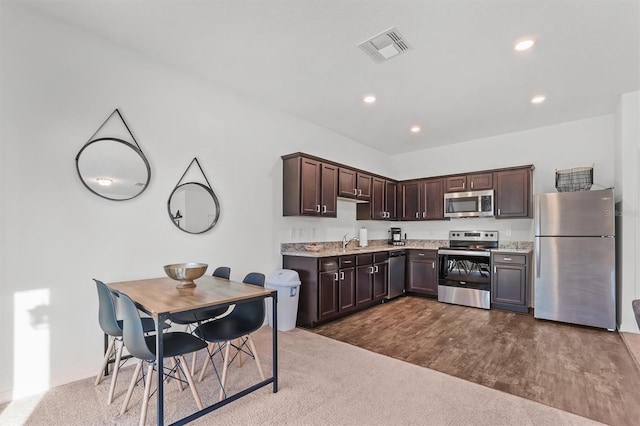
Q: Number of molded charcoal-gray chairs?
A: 4